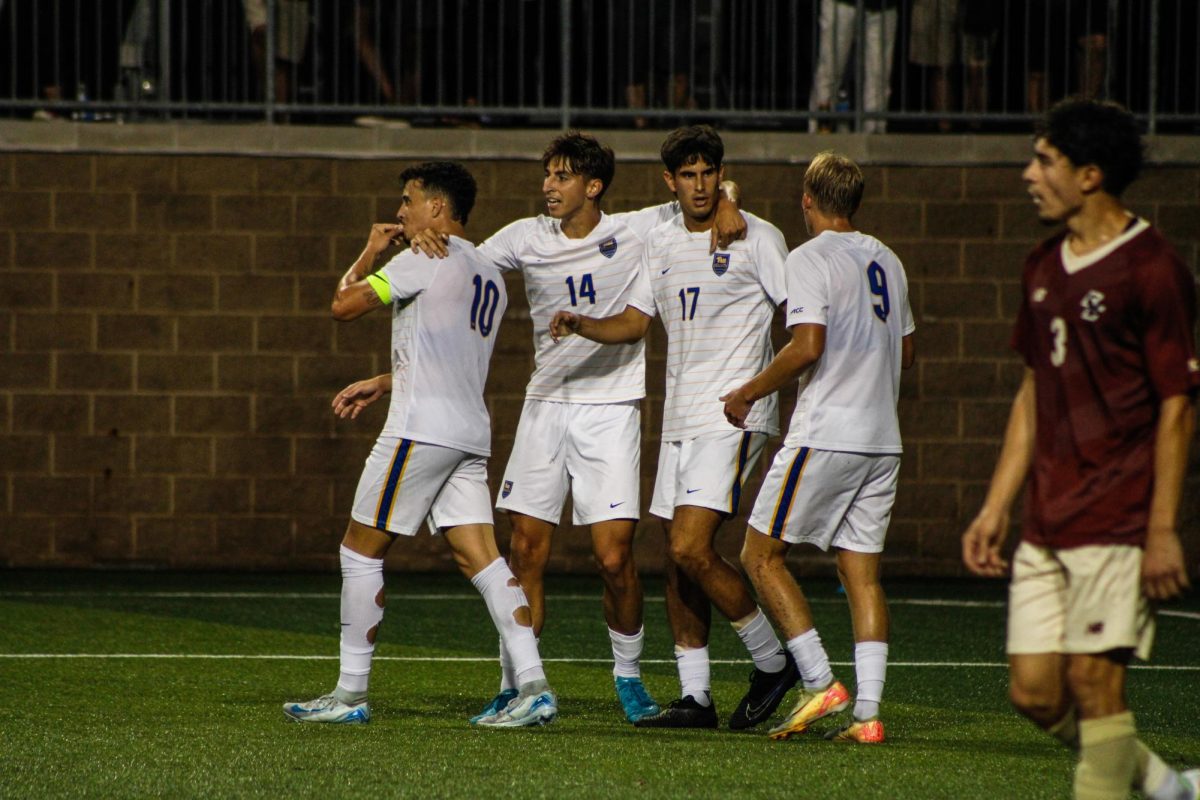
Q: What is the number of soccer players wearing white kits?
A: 4